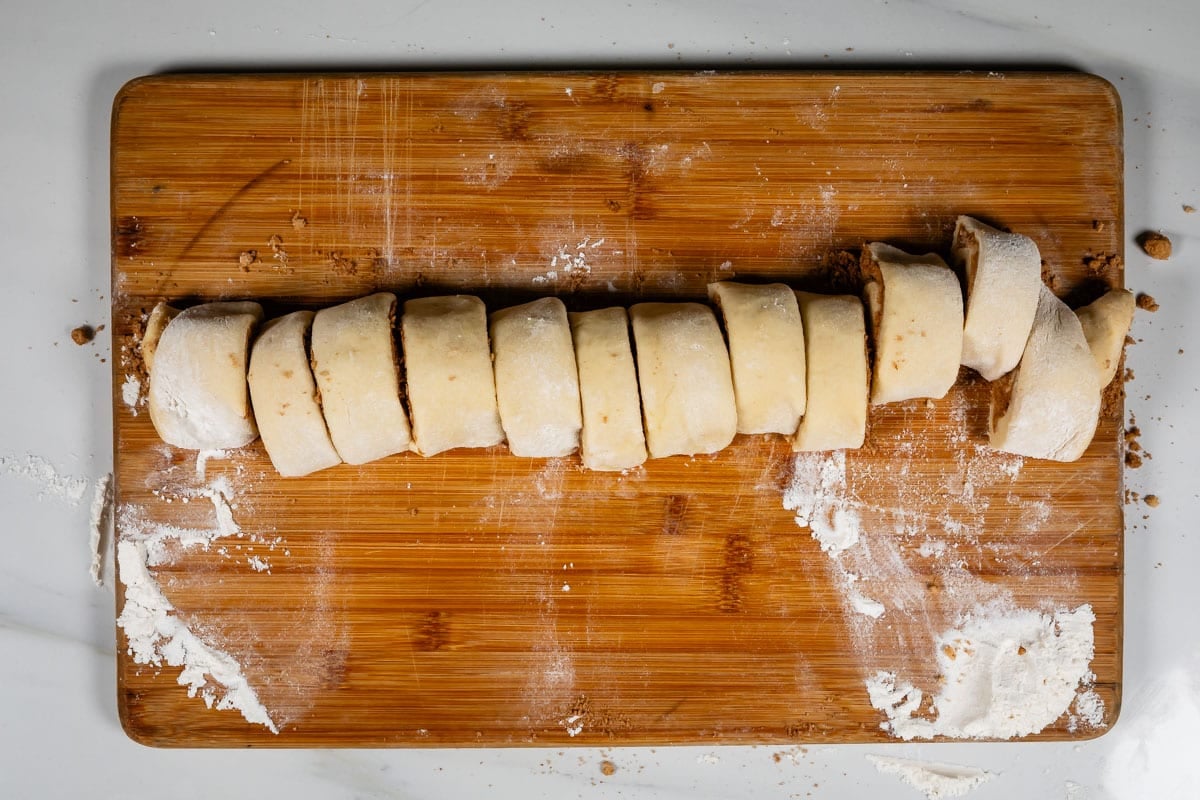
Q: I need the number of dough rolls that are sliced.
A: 12